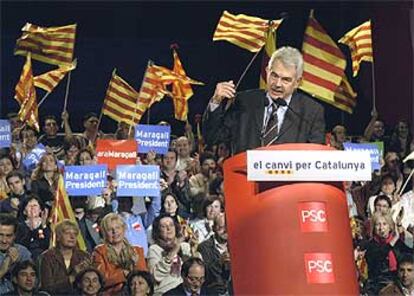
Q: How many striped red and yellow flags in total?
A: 11